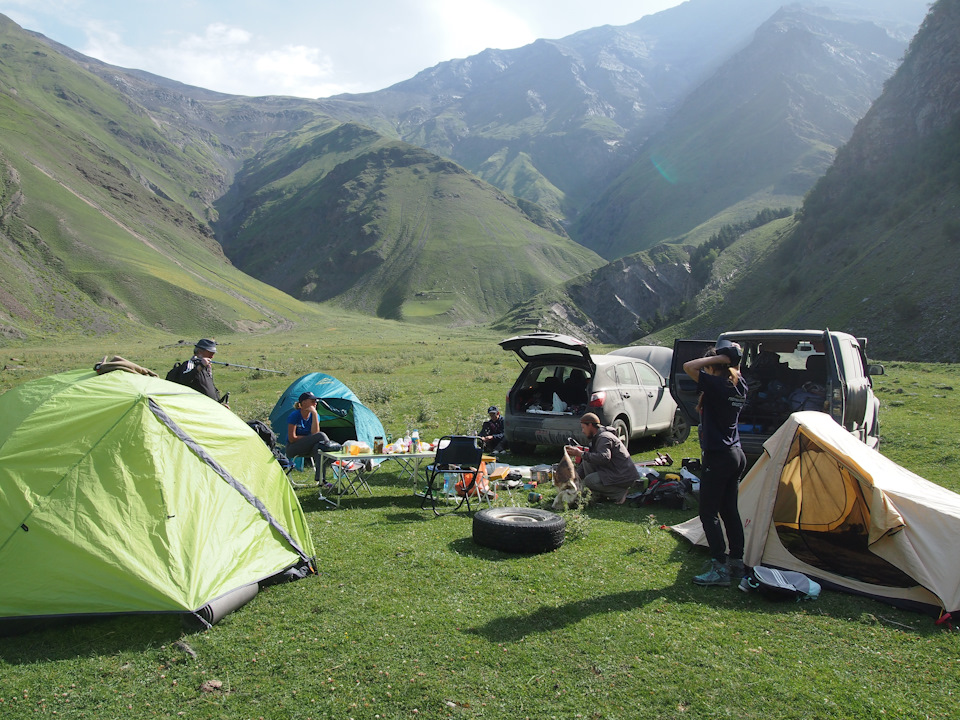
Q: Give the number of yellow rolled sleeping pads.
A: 0